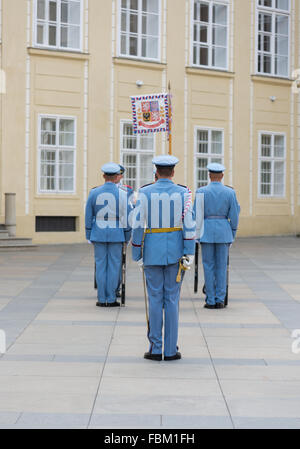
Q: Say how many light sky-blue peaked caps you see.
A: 3